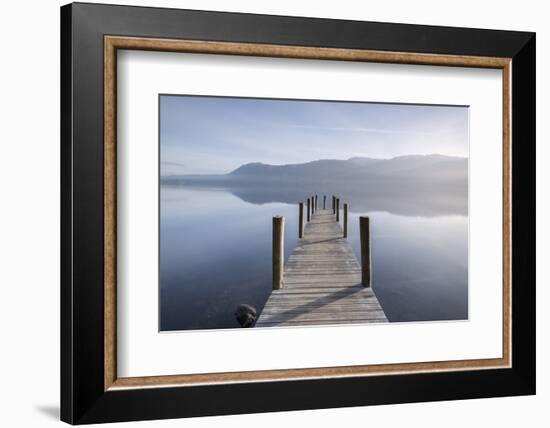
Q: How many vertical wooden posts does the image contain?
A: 10